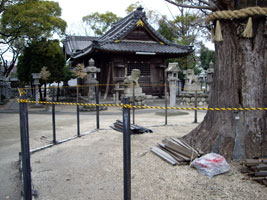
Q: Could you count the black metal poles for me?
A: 8